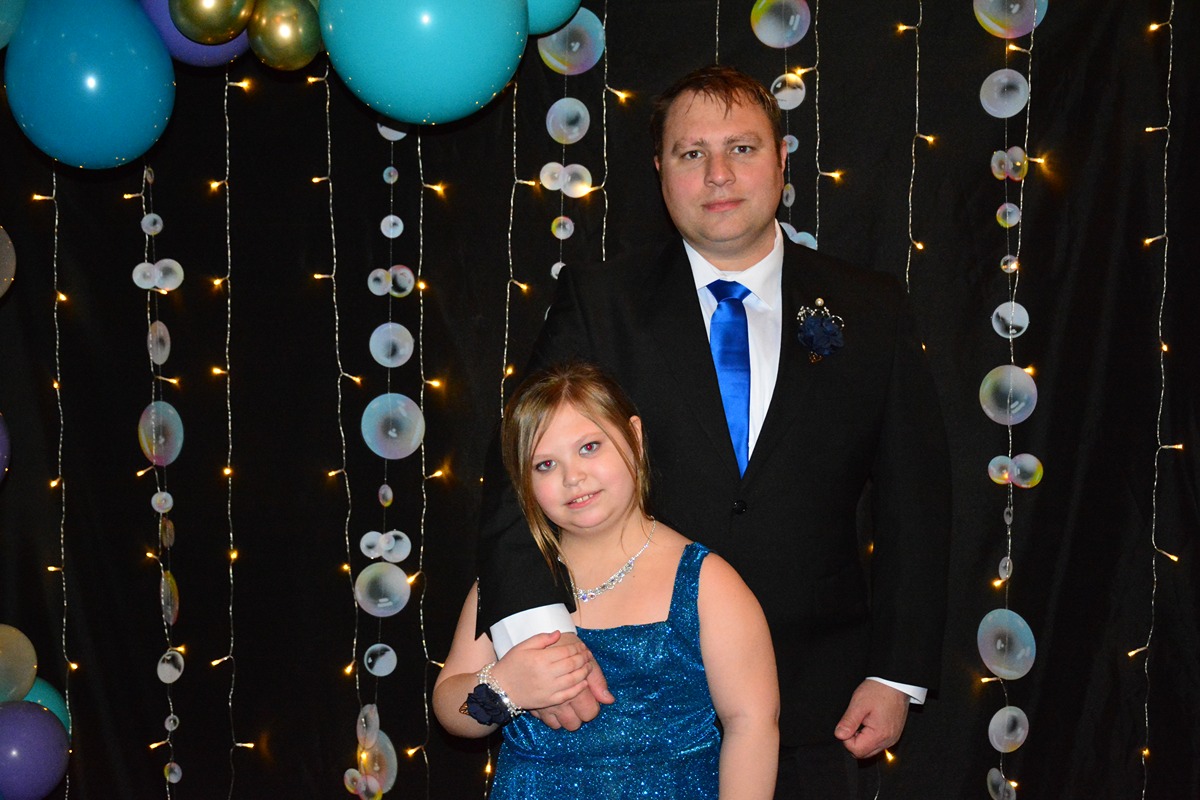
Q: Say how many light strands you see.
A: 12